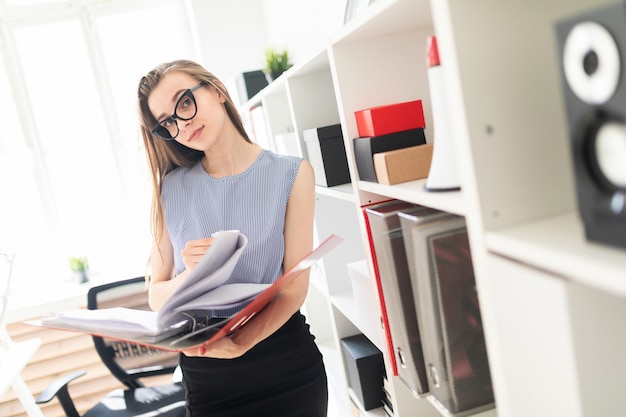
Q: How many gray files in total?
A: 2